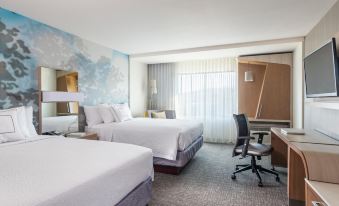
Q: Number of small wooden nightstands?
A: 1